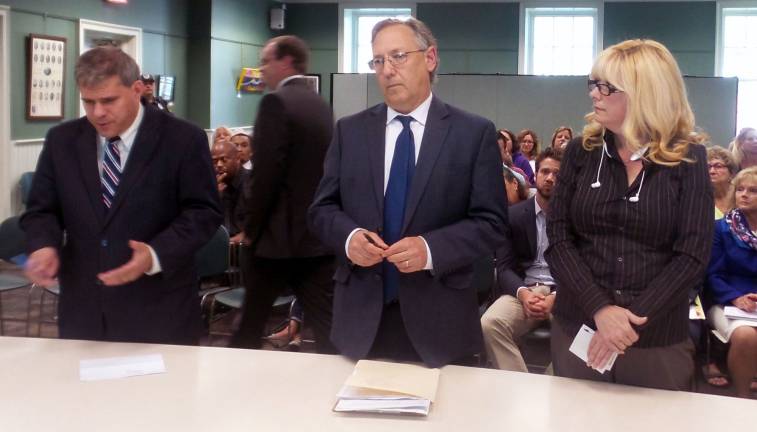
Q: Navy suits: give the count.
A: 2